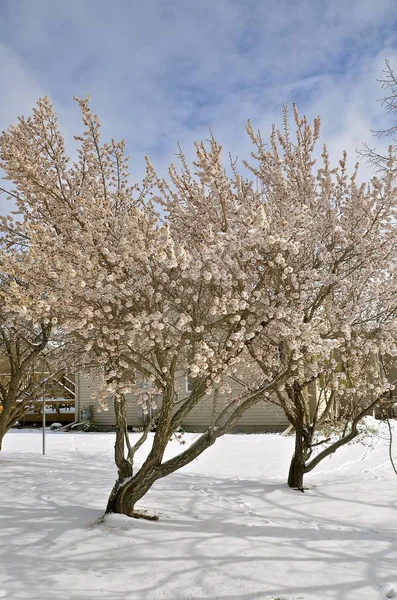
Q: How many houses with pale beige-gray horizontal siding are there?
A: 1